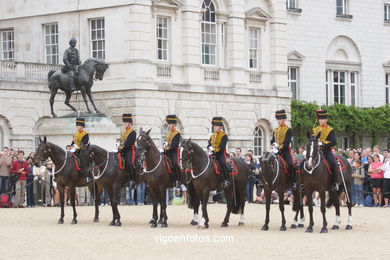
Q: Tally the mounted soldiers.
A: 6